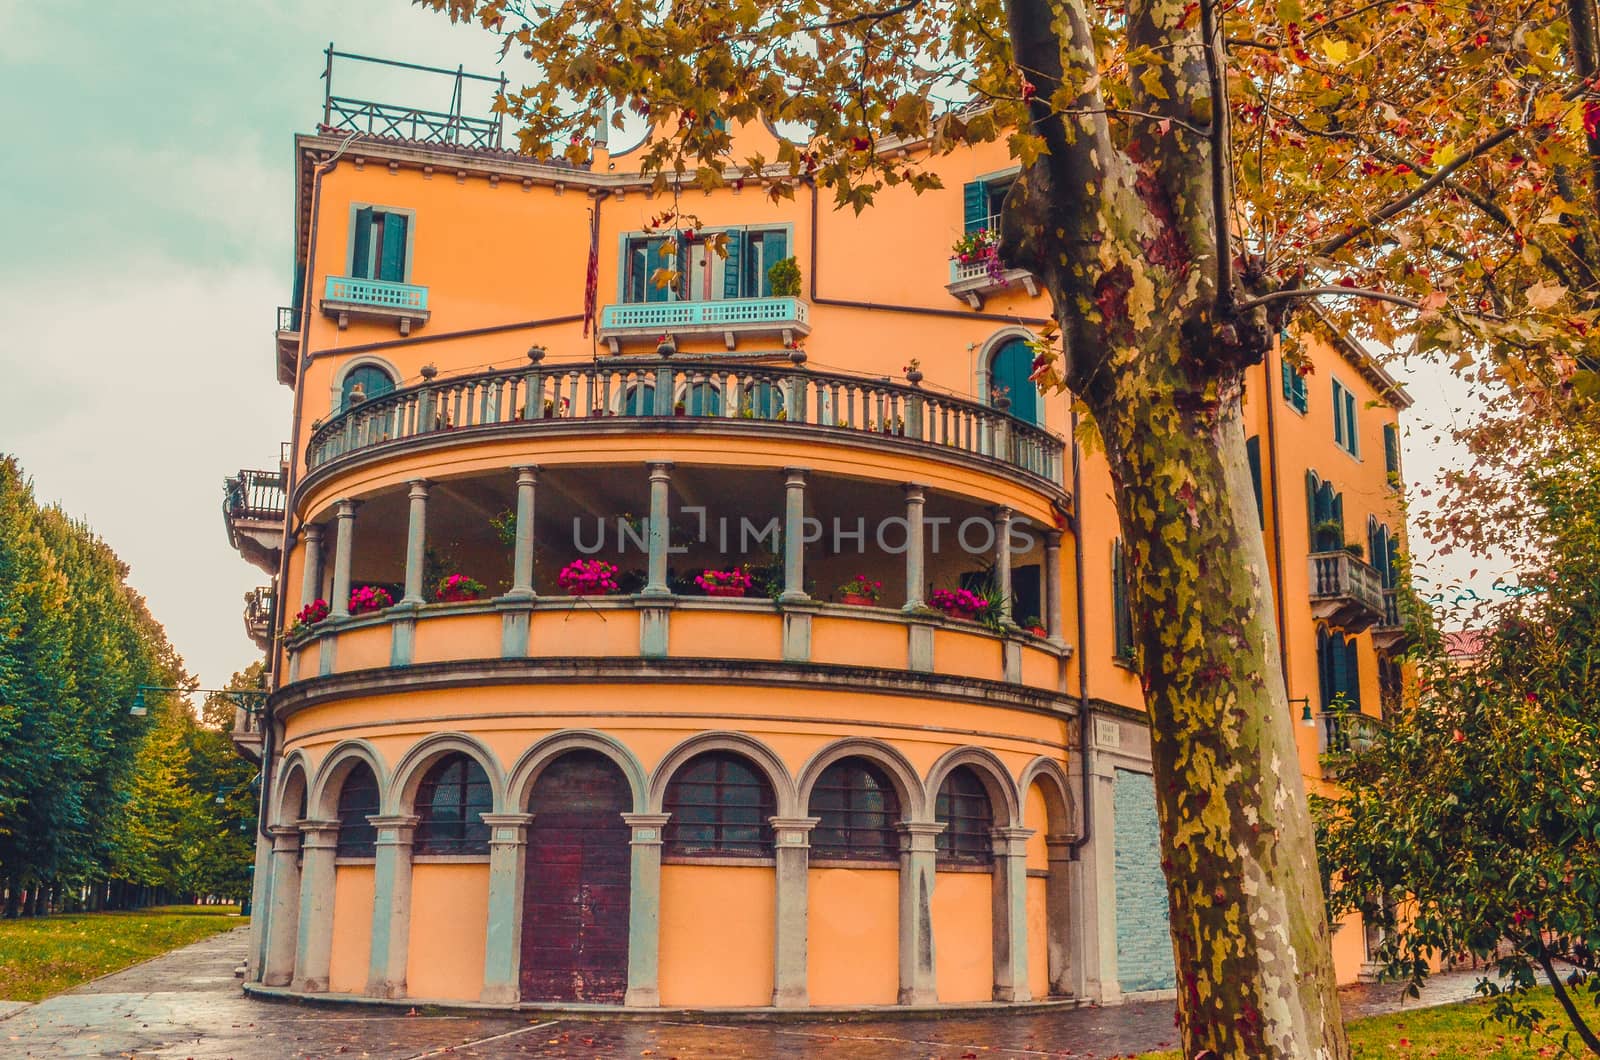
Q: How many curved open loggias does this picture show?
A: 1